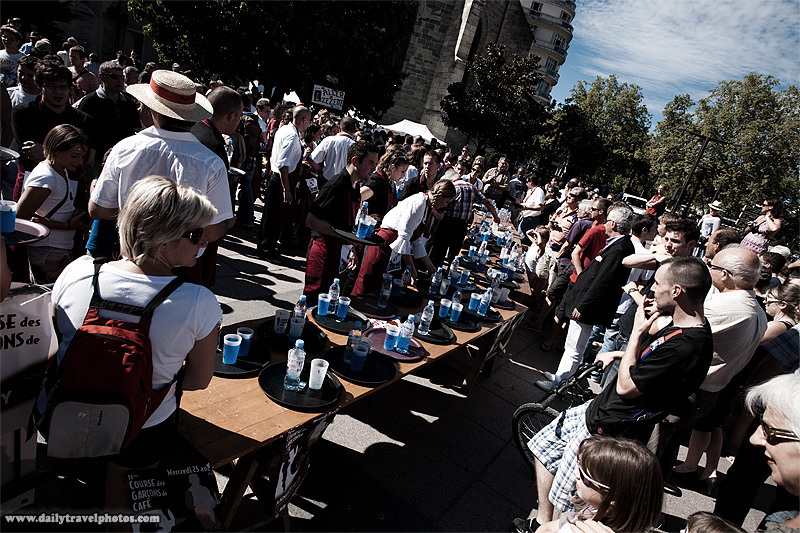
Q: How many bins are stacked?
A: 0